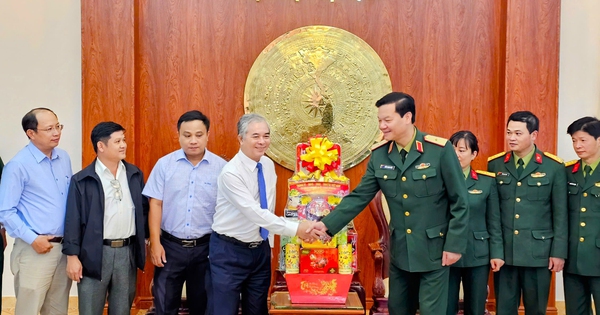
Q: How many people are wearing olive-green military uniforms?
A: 4